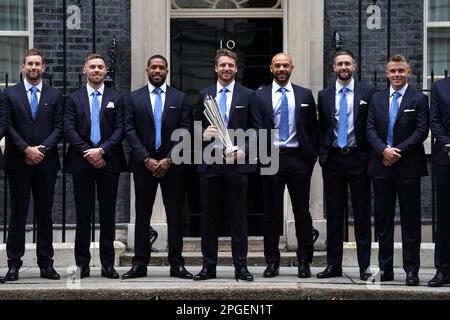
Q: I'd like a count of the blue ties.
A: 7